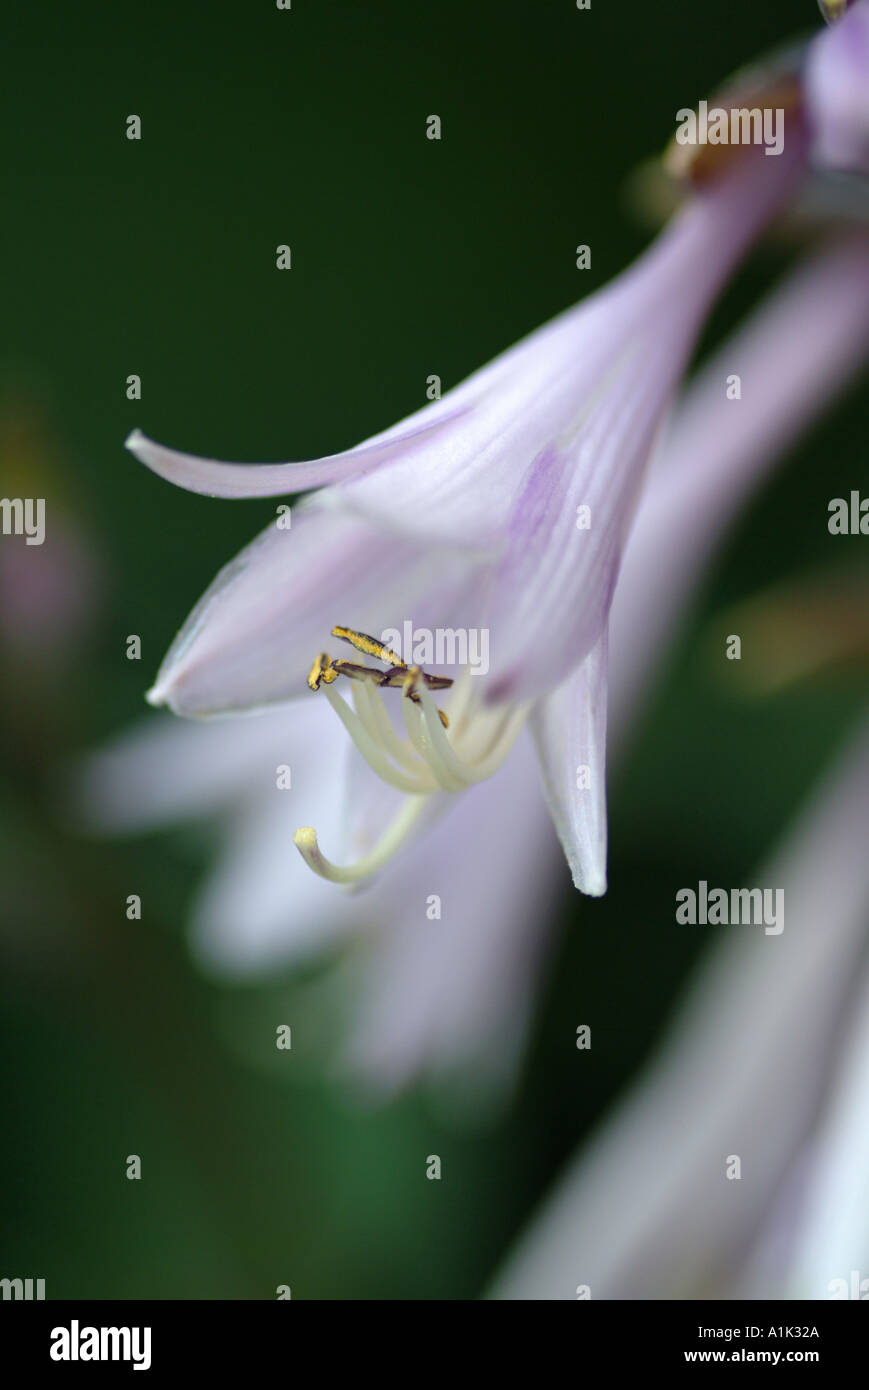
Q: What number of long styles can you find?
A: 1